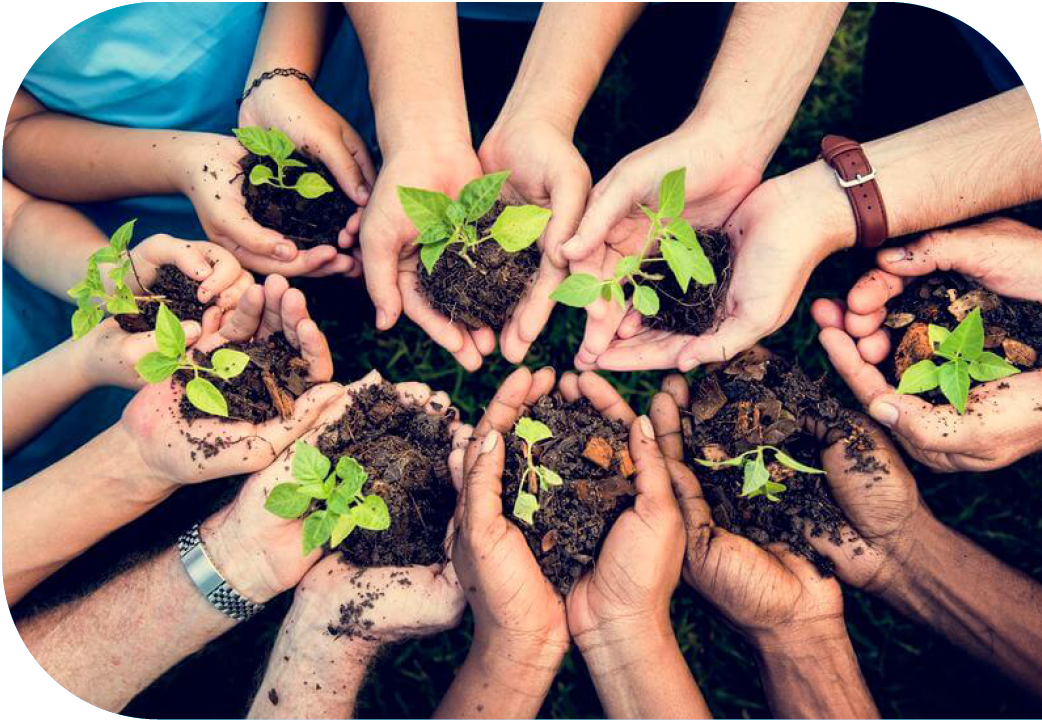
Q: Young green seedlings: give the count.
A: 9